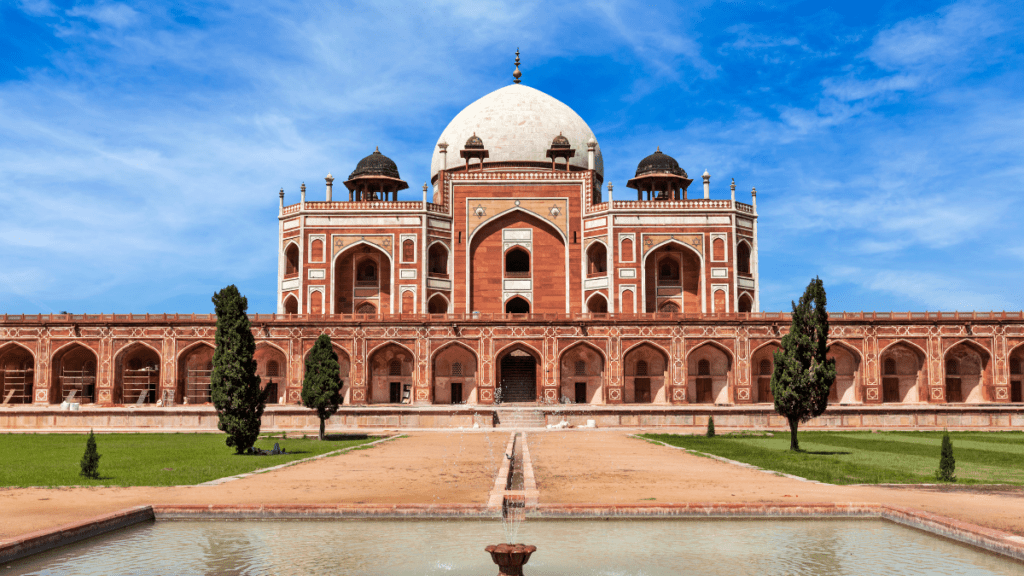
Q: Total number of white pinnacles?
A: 10